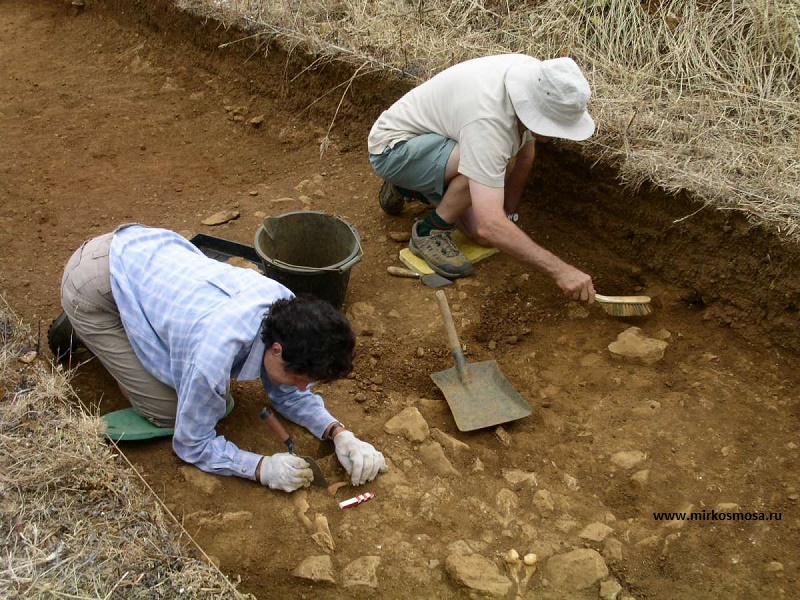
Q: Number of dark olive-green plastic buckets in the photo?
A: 1